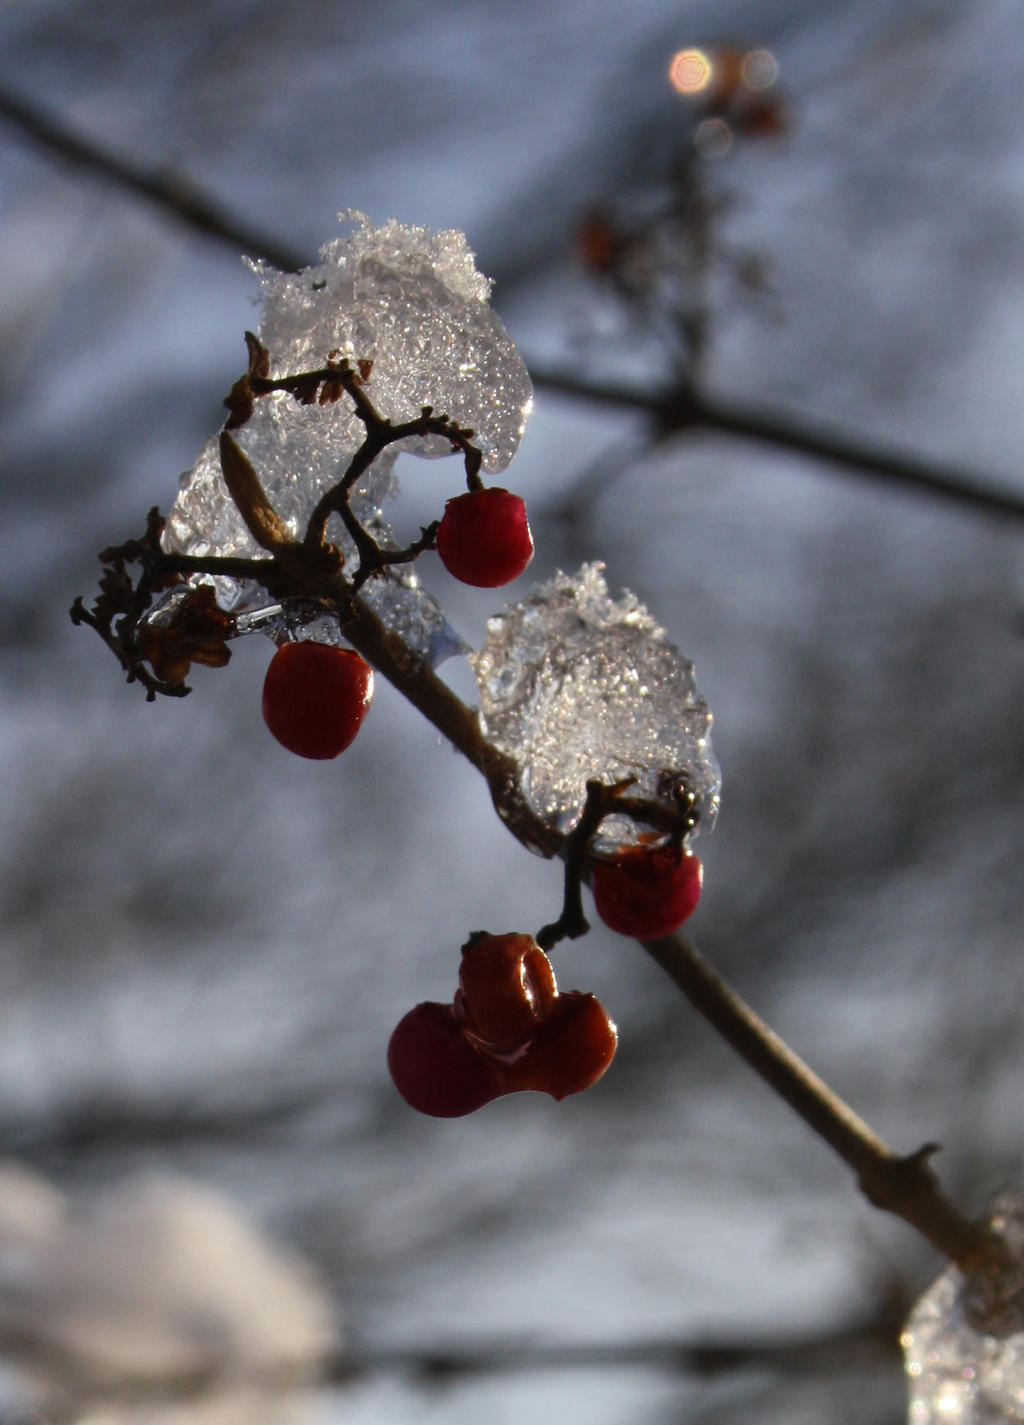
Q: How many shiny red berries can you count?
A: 6